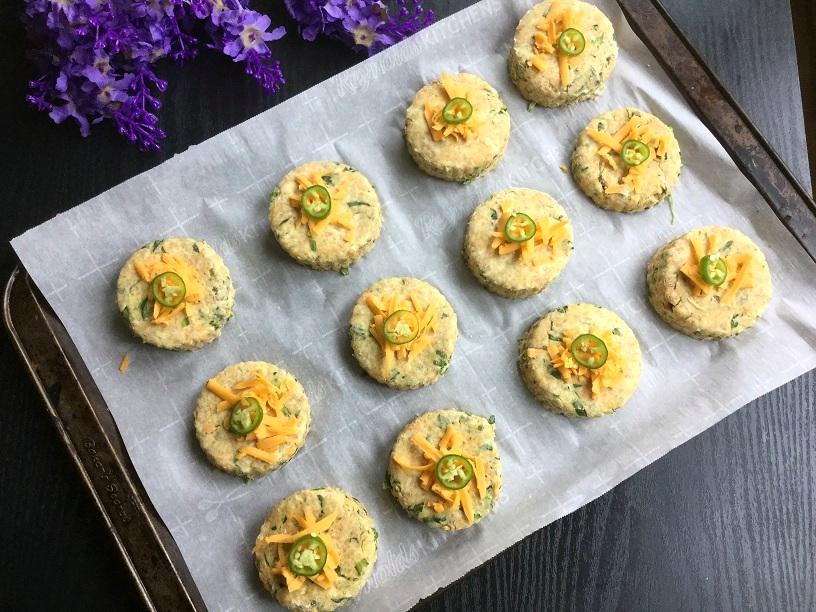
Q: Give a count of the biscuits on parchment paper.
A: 12